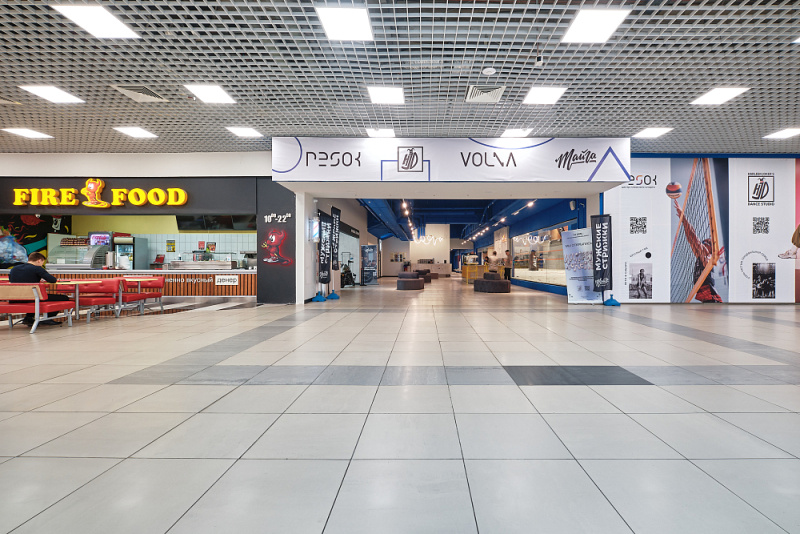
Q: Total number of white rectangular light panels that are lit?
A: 15